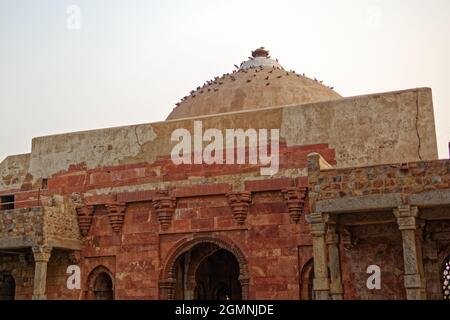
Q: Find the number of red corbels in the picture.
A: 5